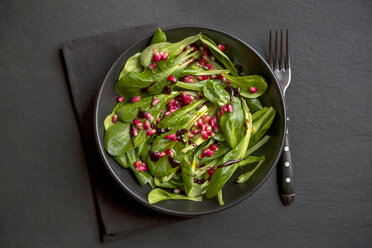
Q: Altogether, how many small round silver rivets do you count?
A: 3